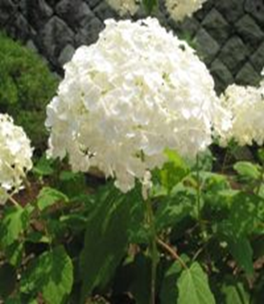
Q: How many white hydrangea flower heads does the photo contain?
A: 5